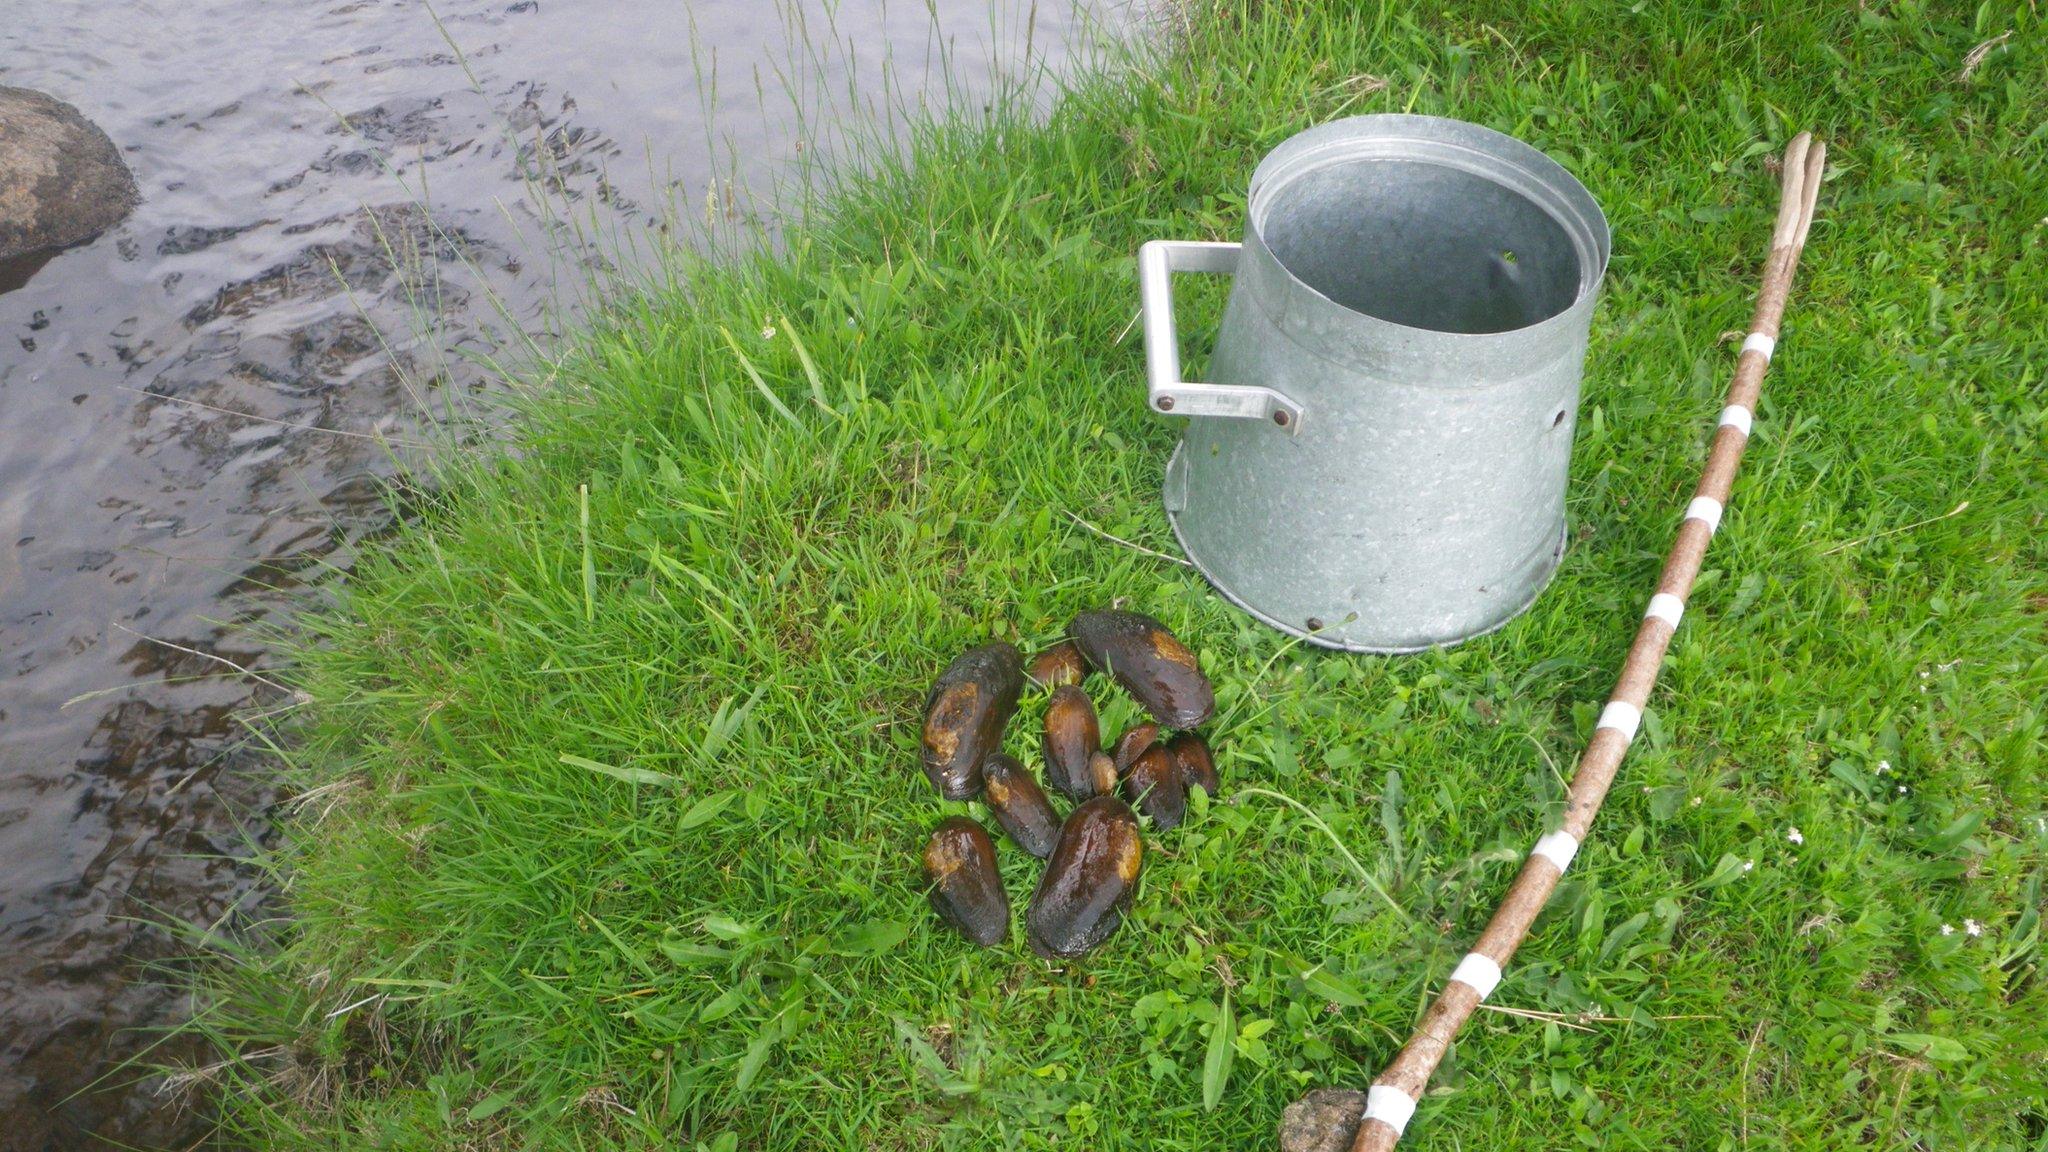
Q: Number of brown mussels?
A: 11